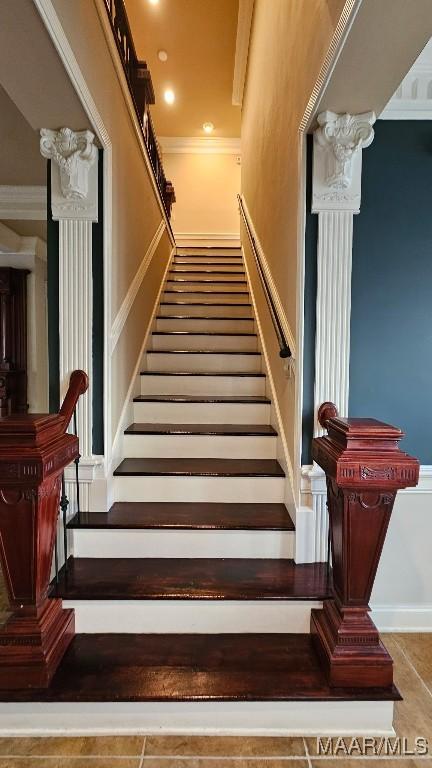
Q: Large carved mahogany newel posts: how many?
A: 2